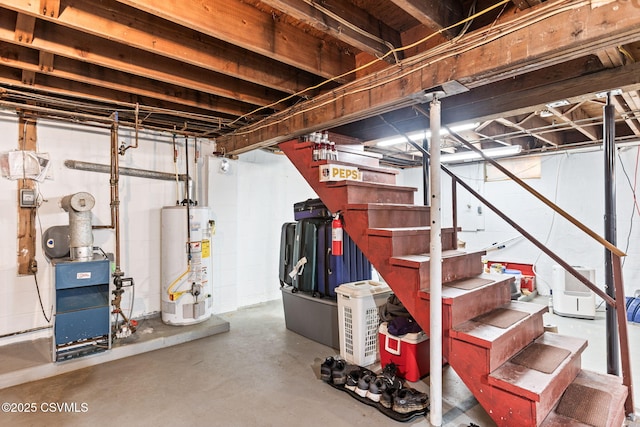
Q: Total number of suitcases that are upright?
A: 3